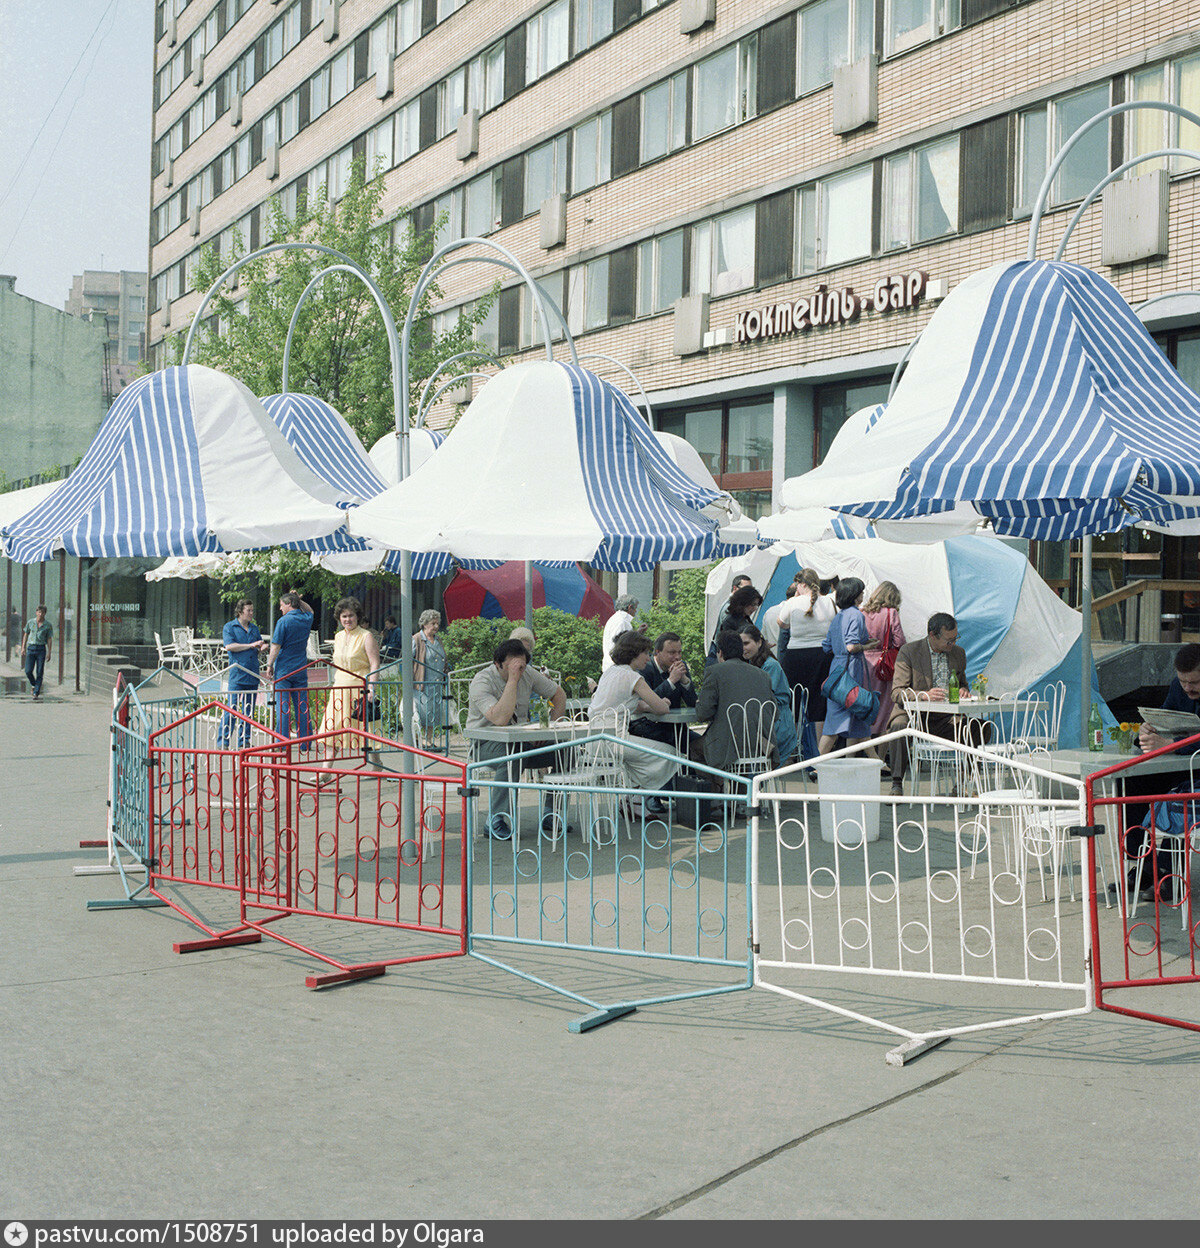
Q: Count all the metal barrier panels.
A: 13